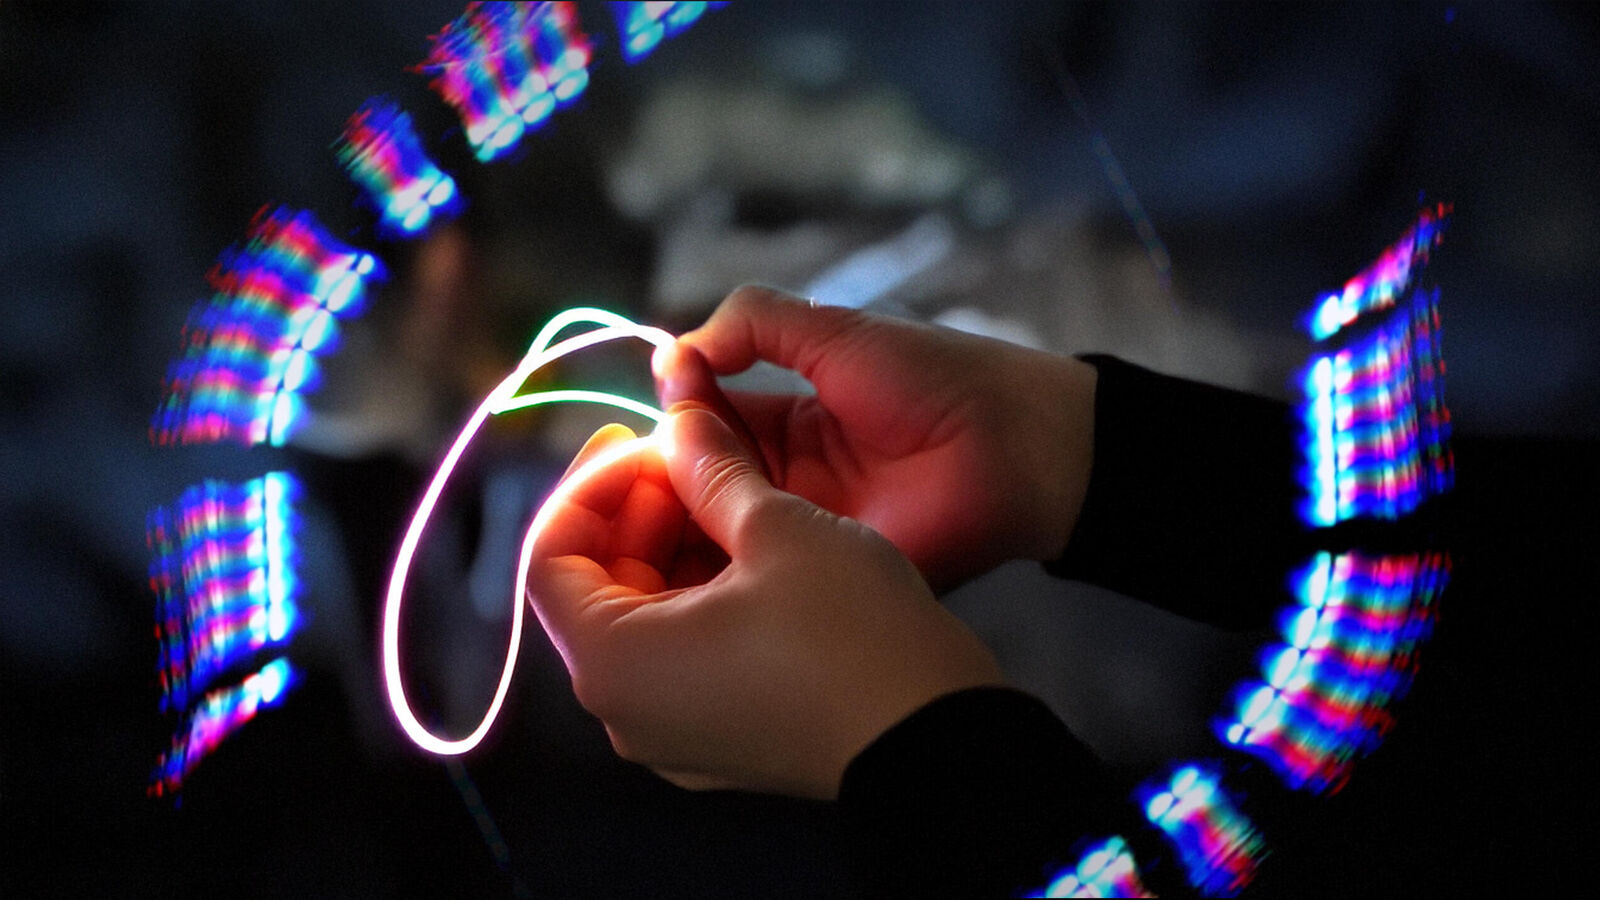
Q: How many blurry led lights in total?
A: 11